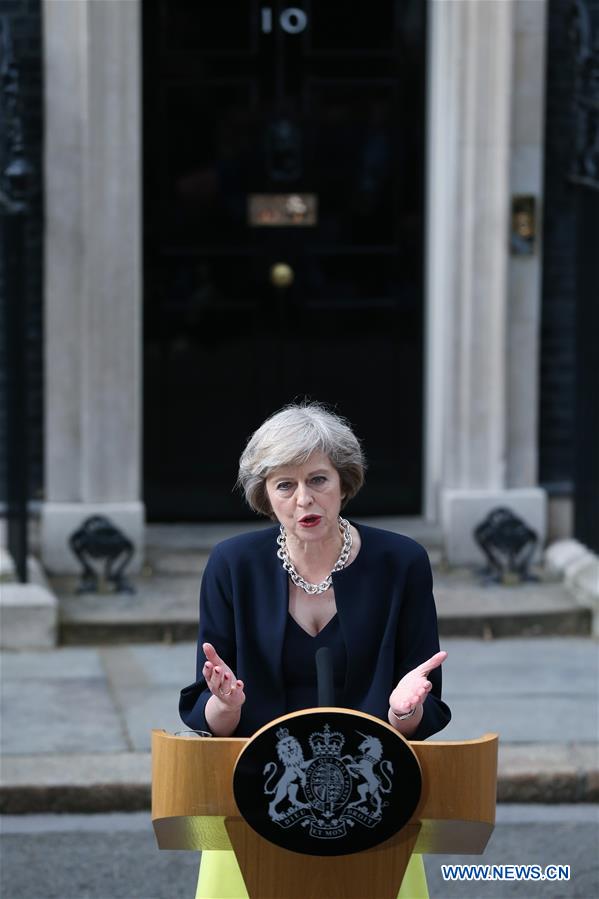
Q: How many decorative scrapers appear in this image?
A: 2